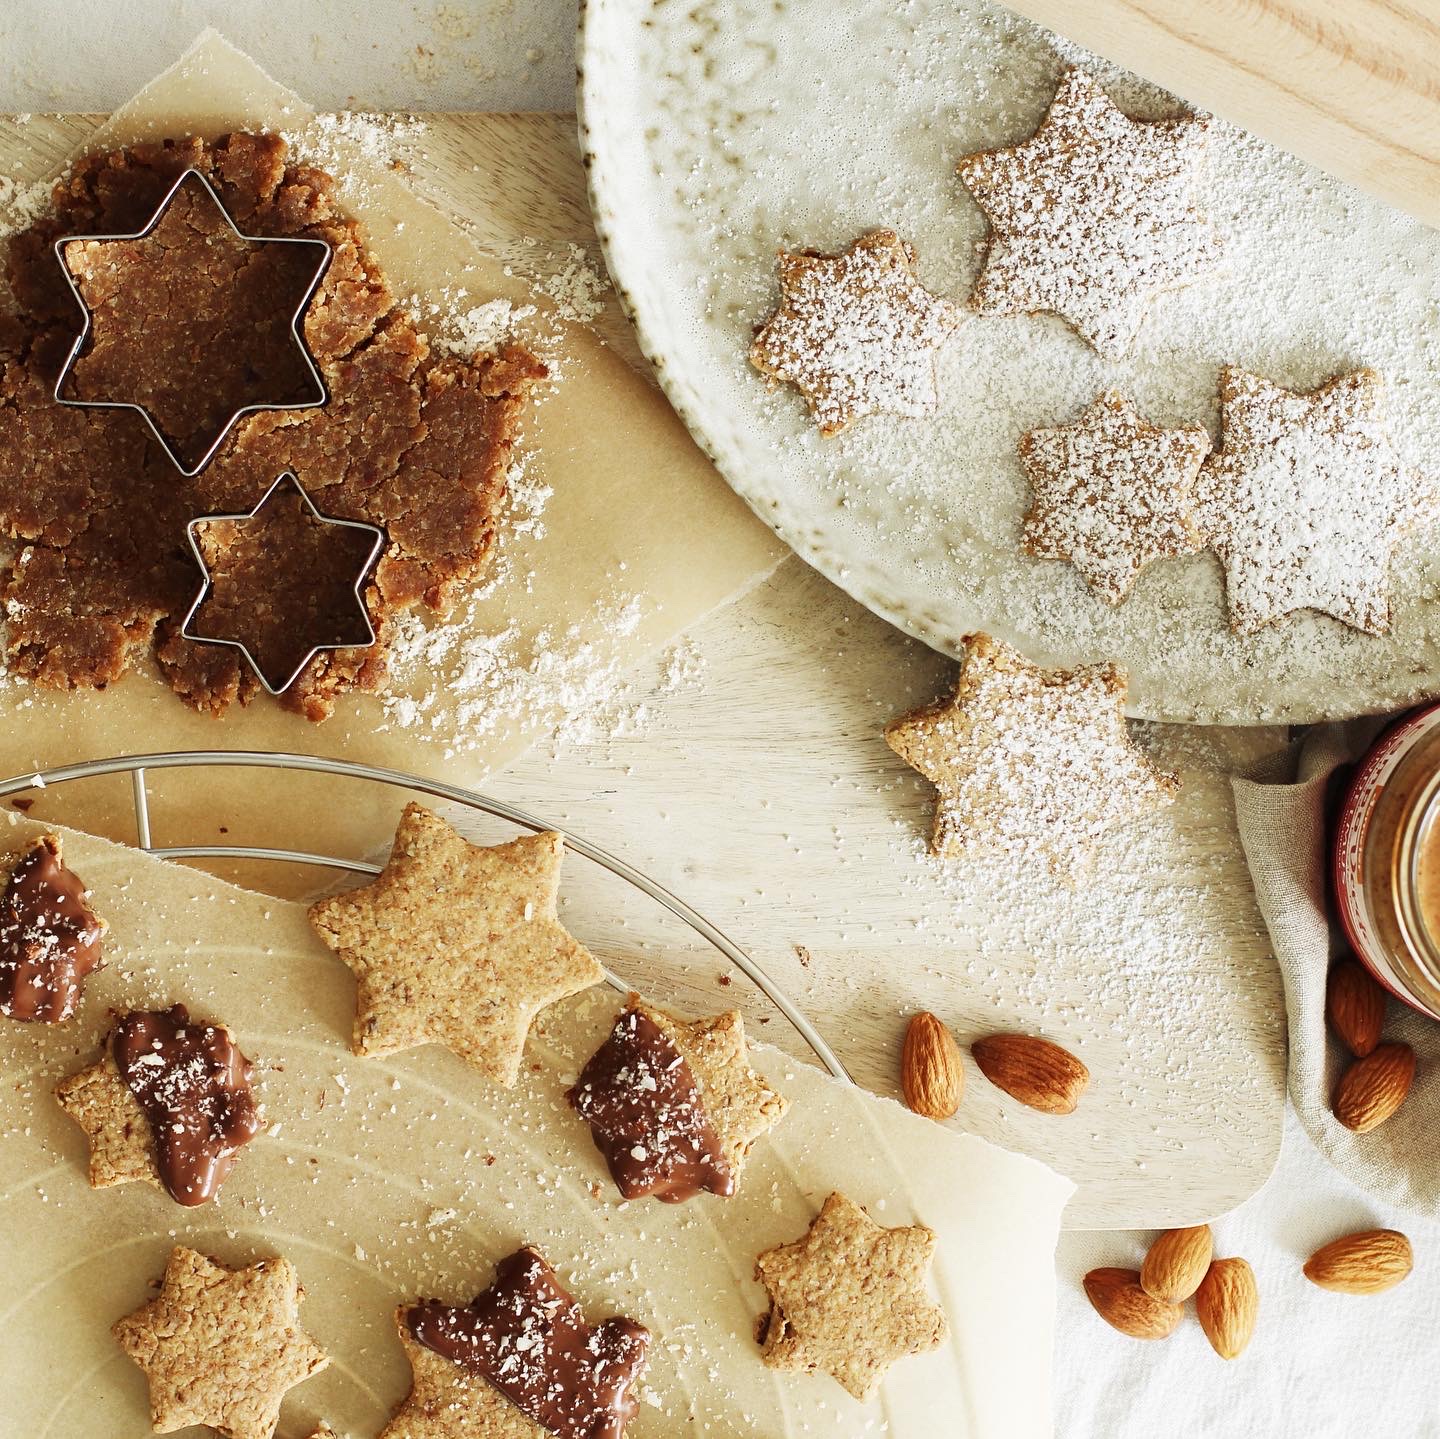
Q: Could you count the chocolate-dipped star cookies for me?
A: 4